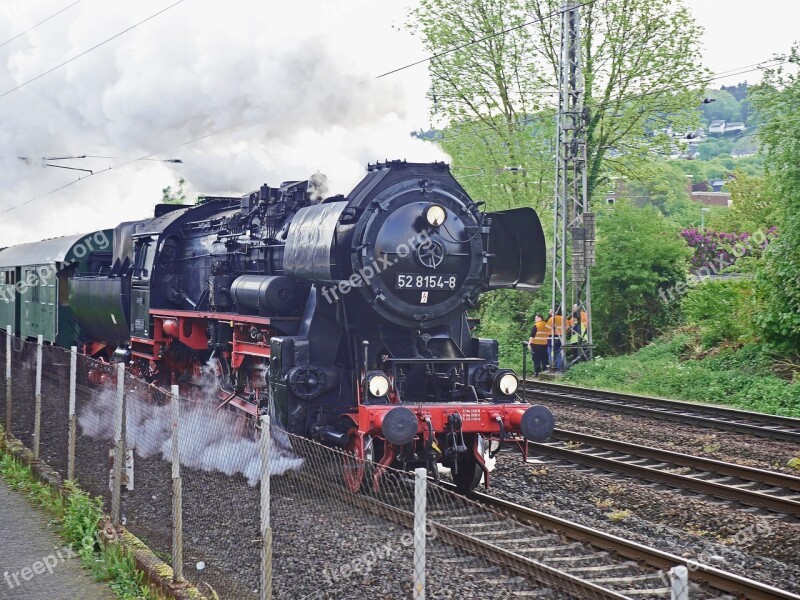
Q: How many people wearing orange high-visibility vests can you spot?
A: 3